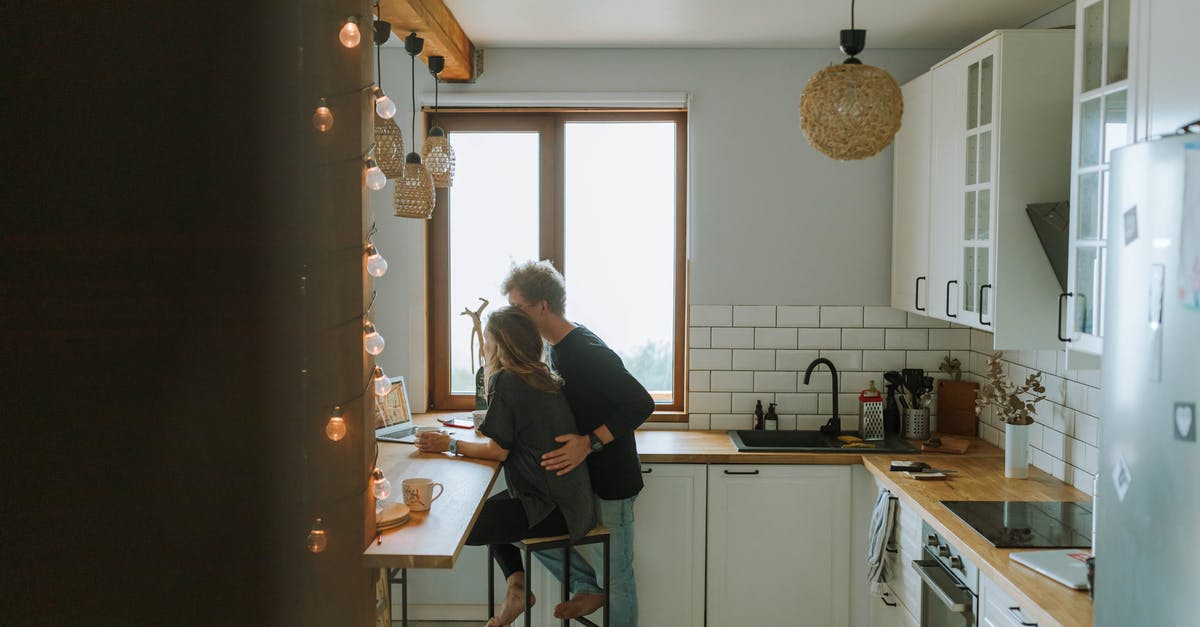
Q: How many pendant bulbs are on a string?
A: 10